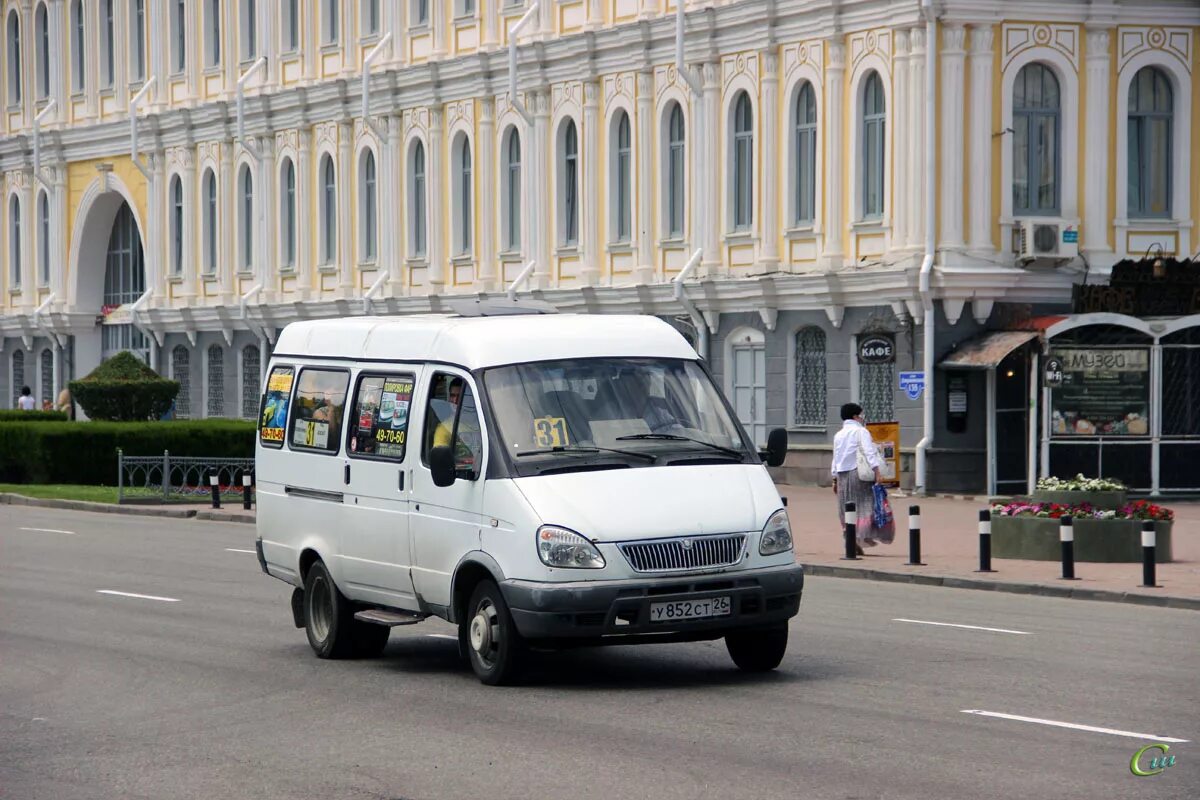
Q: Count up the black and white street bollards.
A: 7